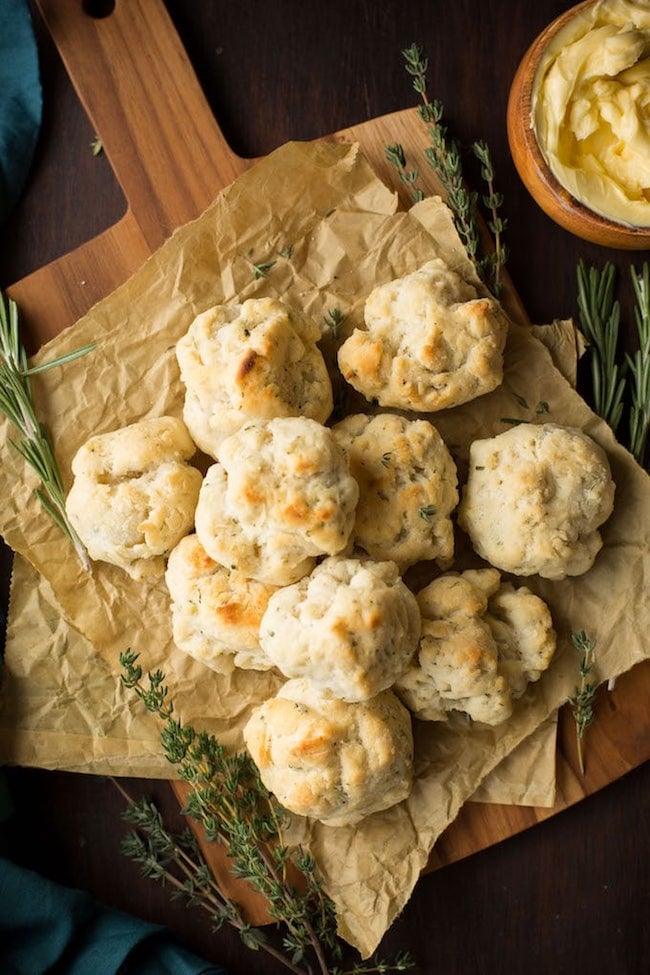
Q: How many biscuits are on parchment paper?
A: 10